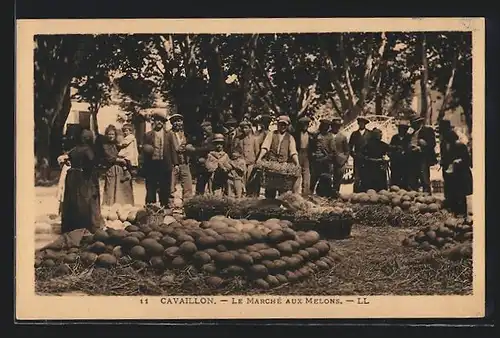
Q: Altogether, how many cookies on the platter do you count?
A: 0